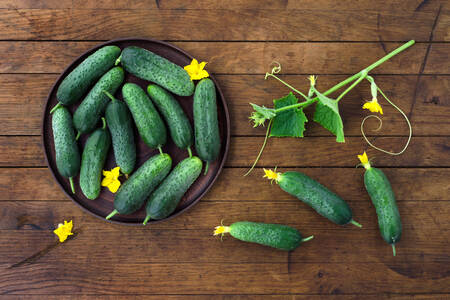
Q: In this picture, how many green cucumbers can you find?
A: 14